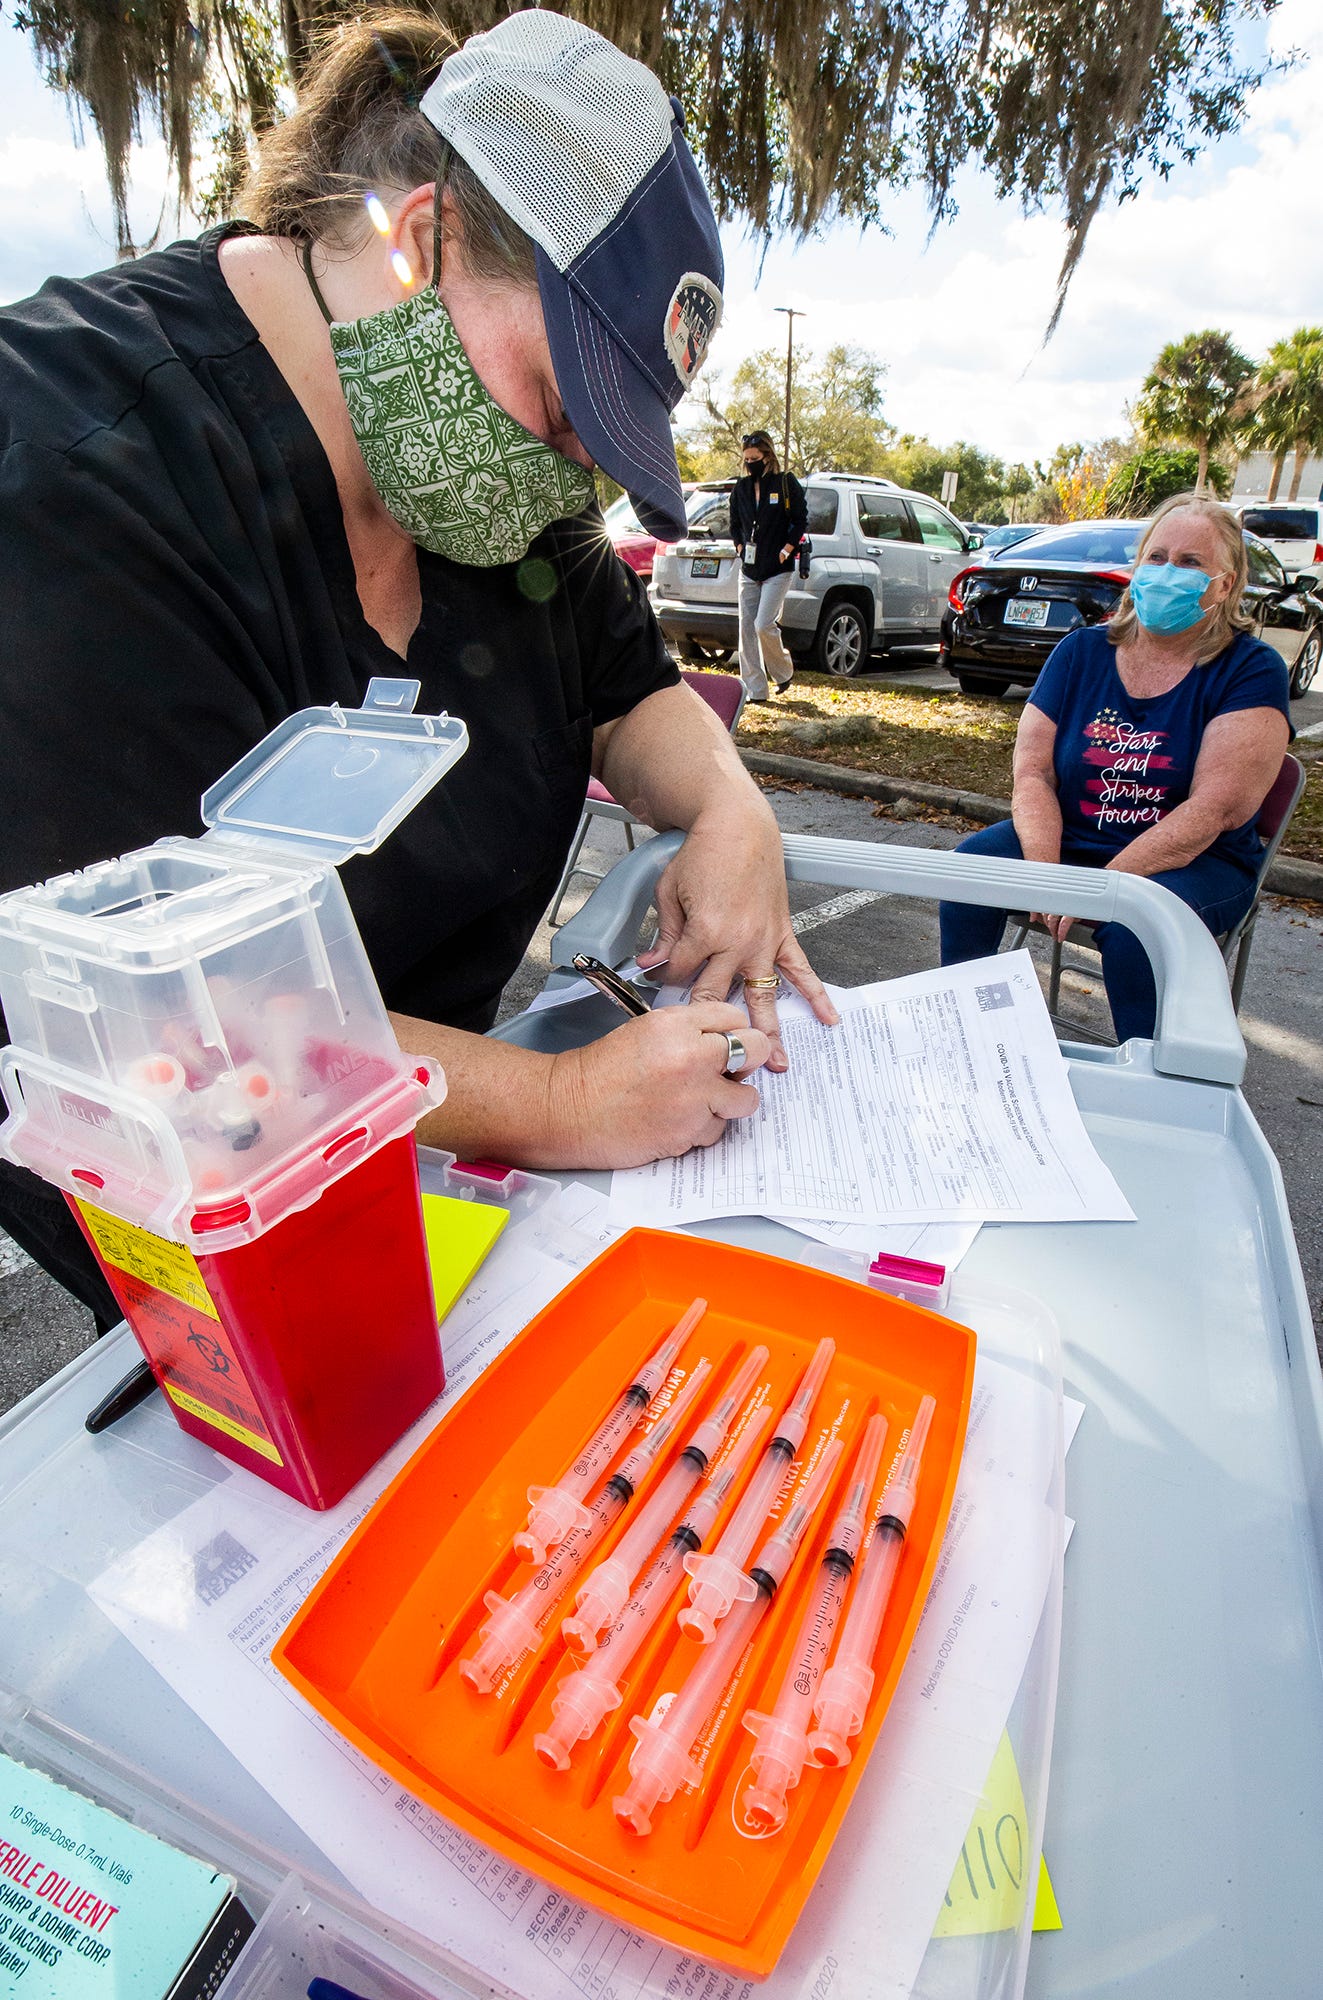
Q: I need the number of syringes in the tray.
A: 8